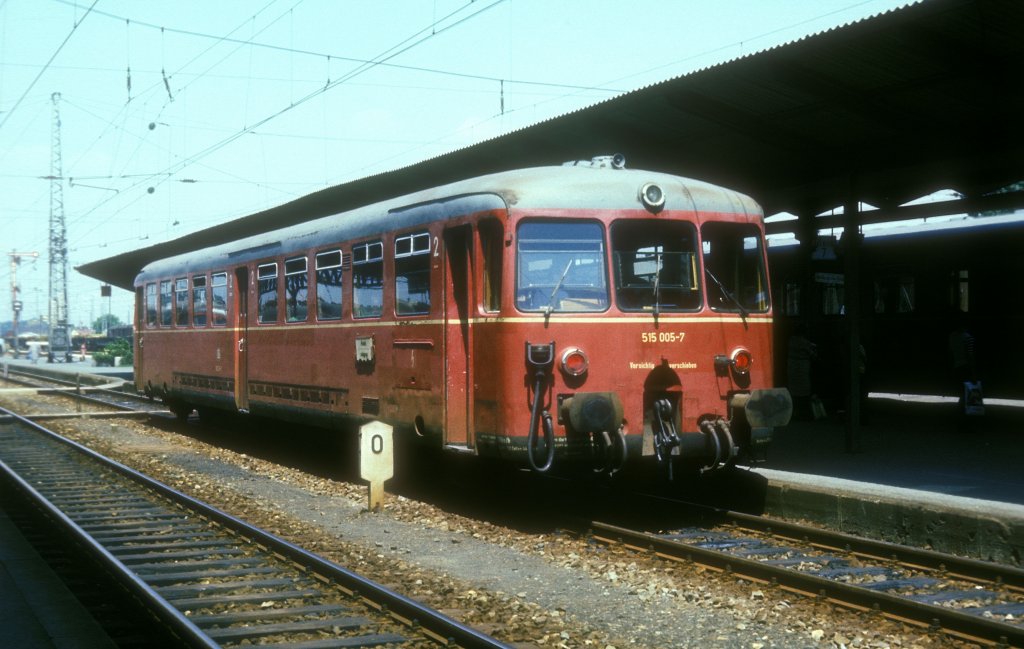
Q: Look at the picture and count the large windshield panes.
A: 3